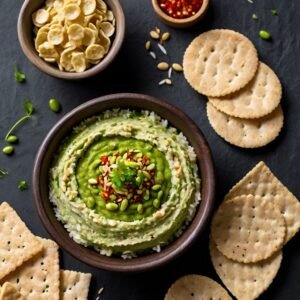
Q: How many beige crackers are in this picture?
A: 11